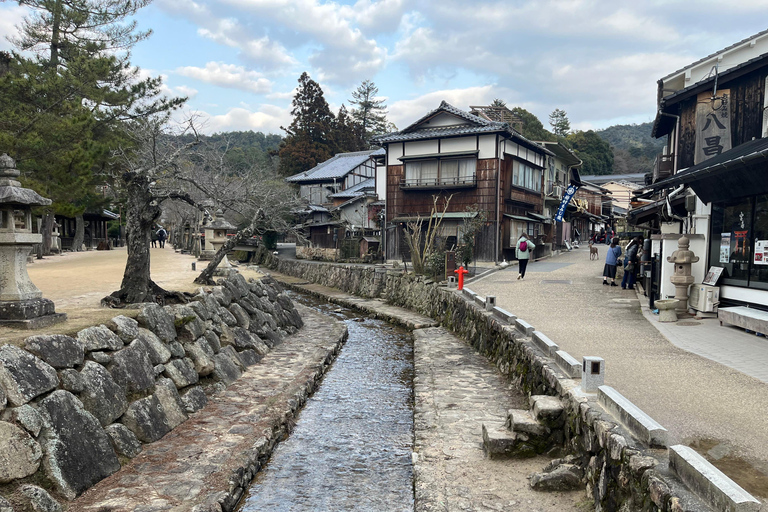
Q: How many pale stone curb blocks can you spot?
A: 8